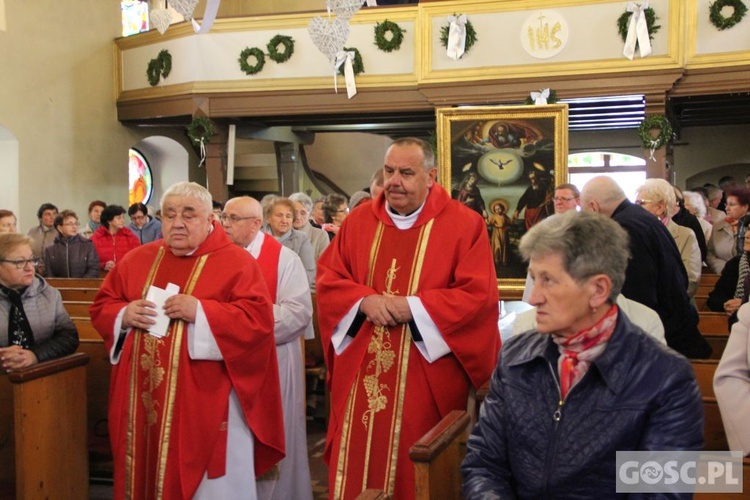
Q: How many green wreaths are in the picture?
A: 12